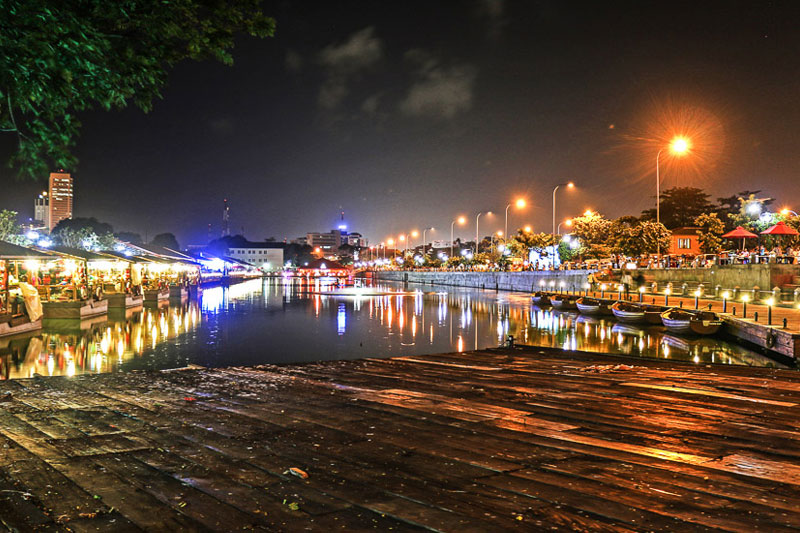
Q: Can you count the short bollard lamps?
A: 12